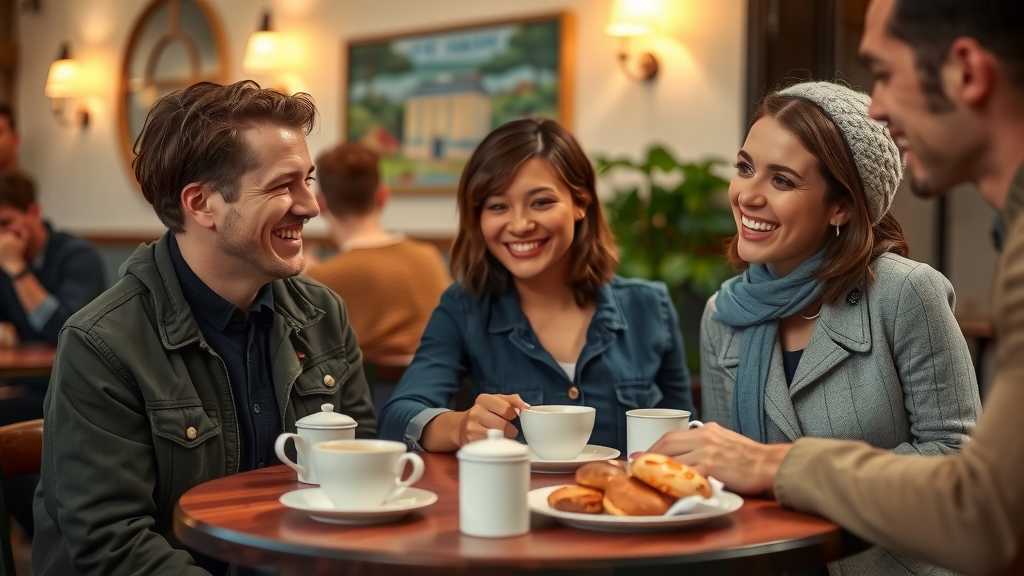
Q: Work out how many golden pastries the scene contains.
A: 4